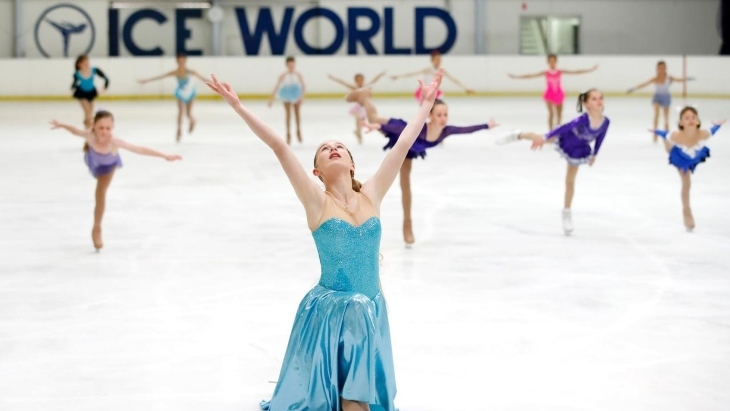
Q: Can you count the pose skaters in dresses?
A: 12